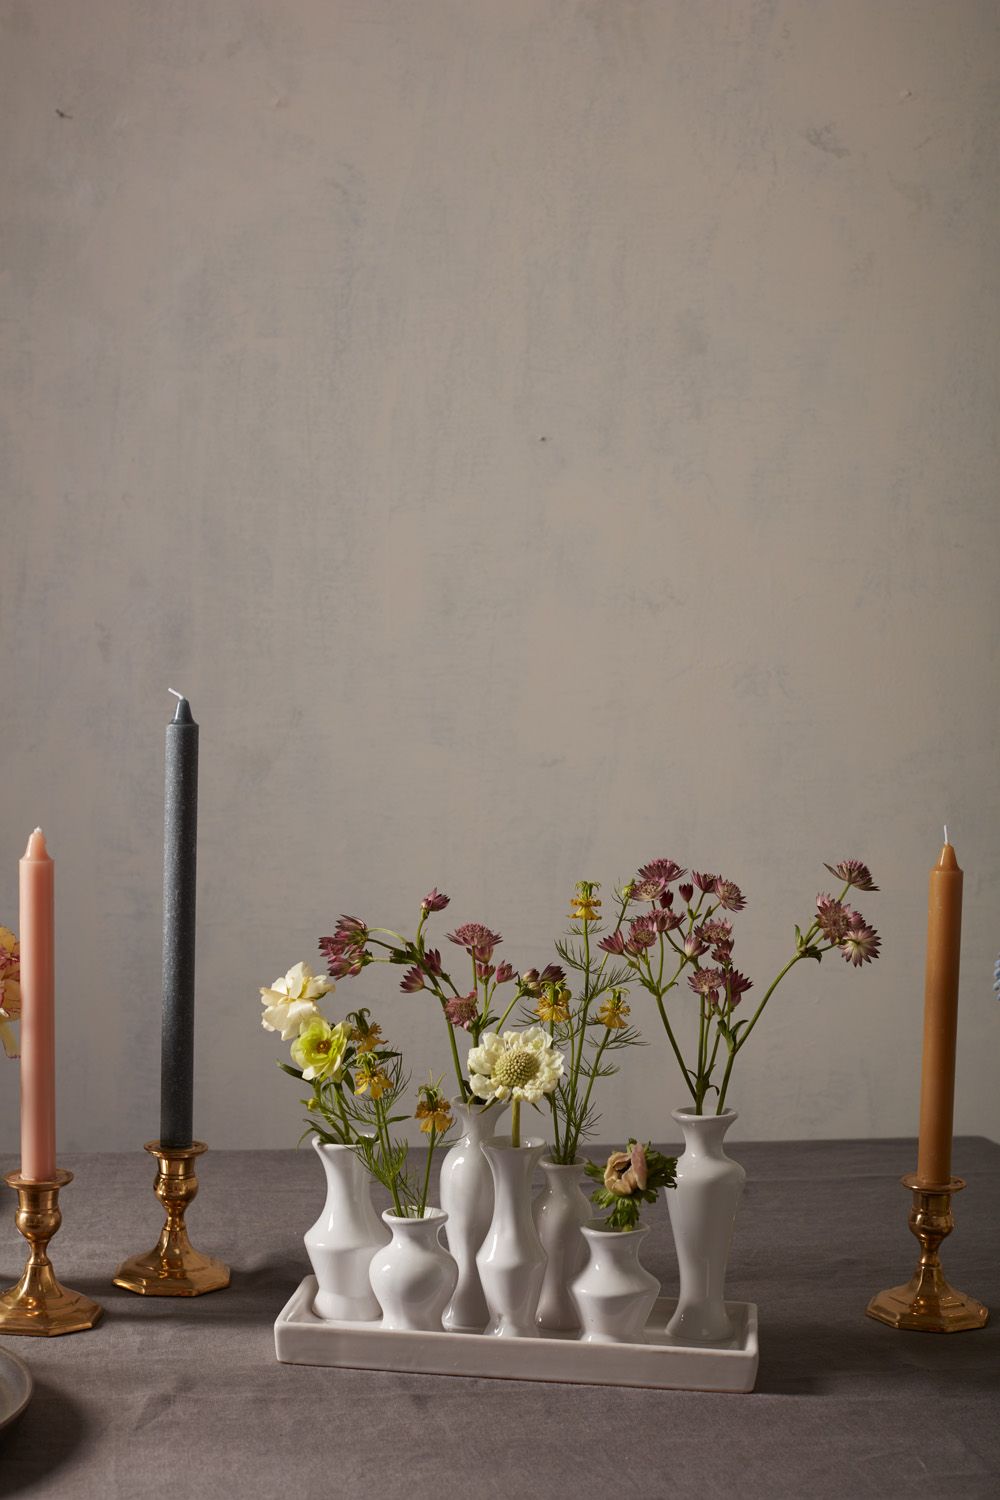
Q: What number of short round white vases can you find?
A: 2